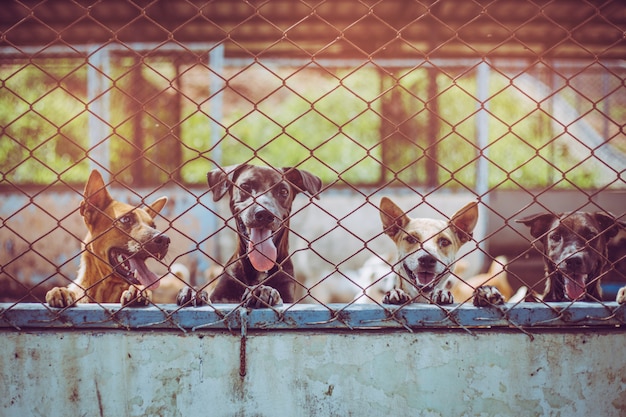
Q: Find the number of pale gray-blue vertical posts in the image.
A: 3